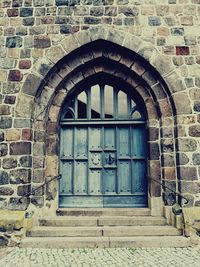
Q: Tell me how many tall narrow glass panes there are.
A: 4